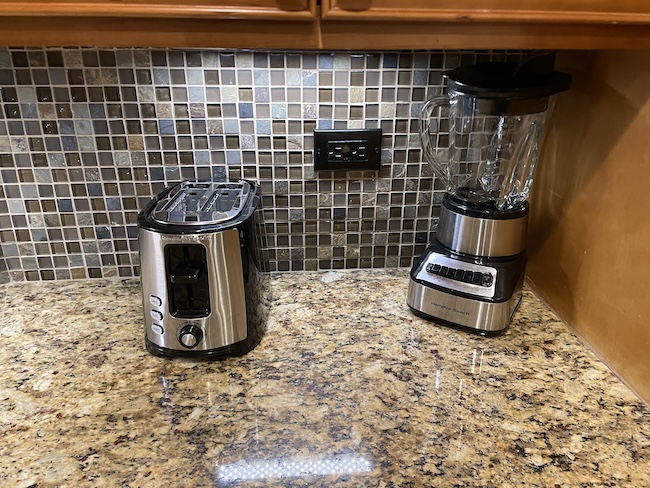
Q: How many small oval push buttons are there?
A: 3